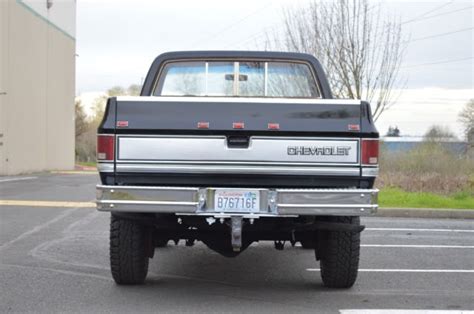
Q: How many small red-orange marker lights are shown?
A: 5